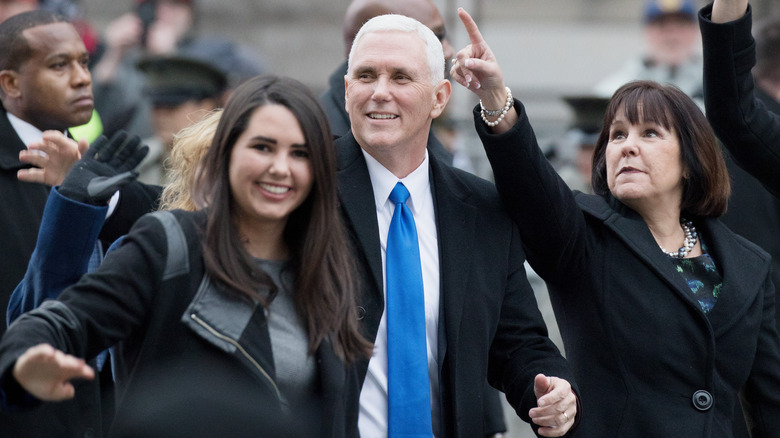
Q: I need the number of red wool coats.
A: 0